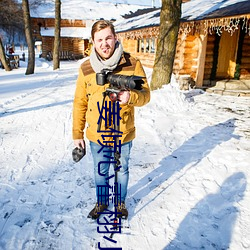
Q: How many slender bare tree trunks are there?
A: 3